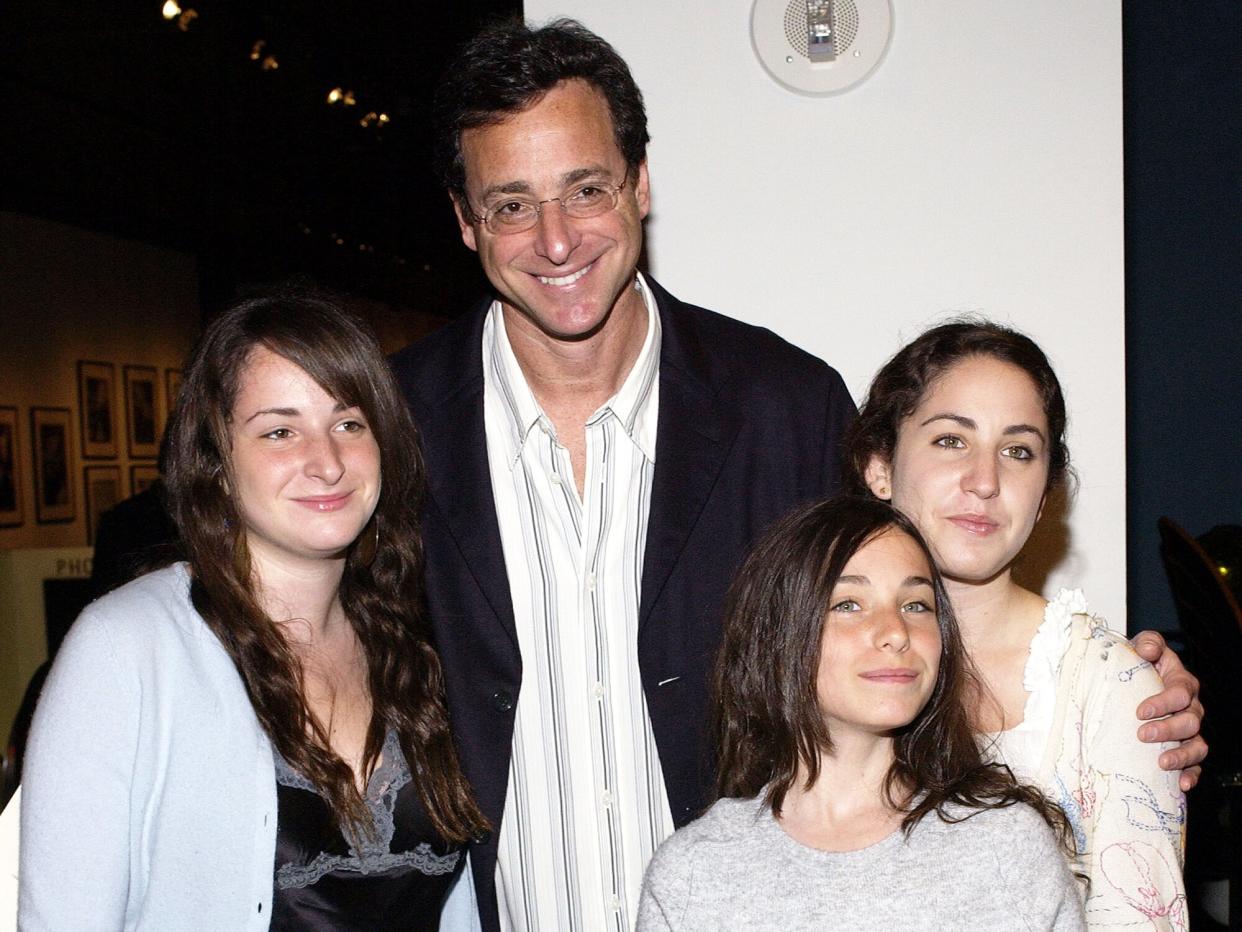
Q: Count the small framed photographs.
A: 7